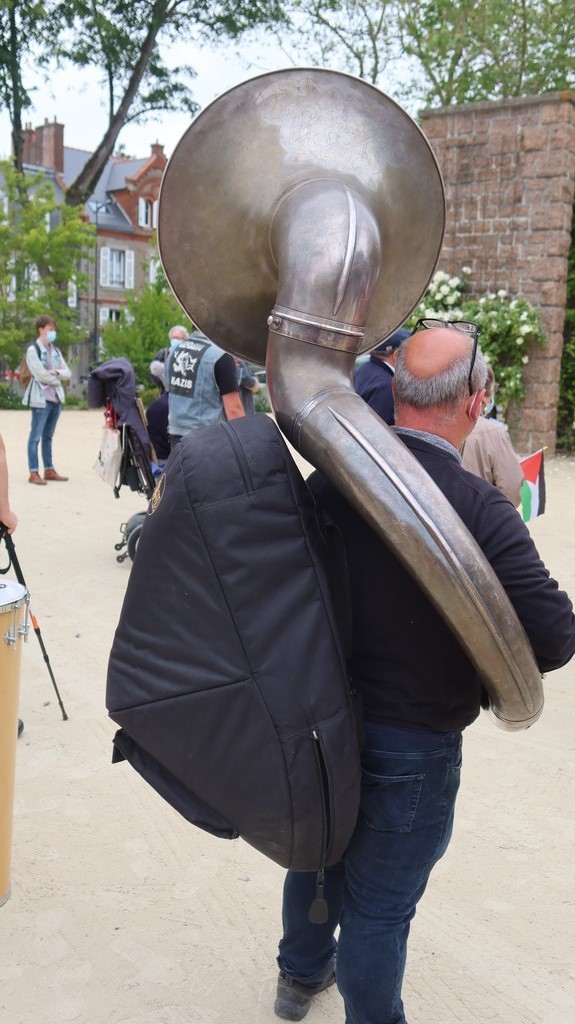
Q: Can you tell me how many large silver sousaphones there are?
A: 1